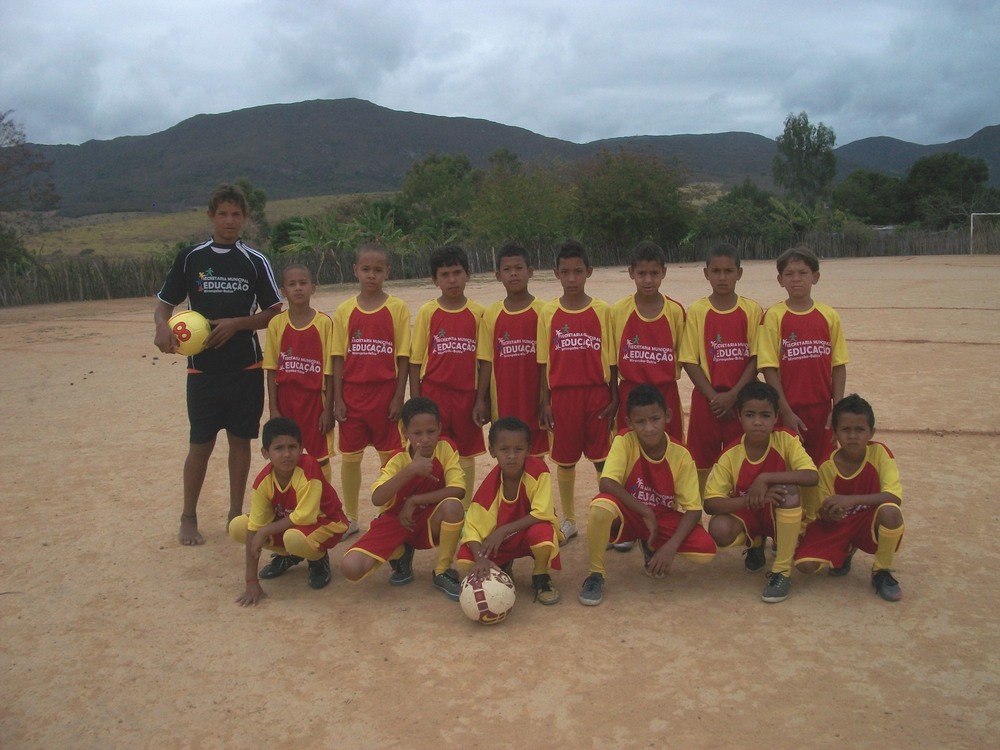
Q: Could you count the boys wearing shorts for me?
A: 15